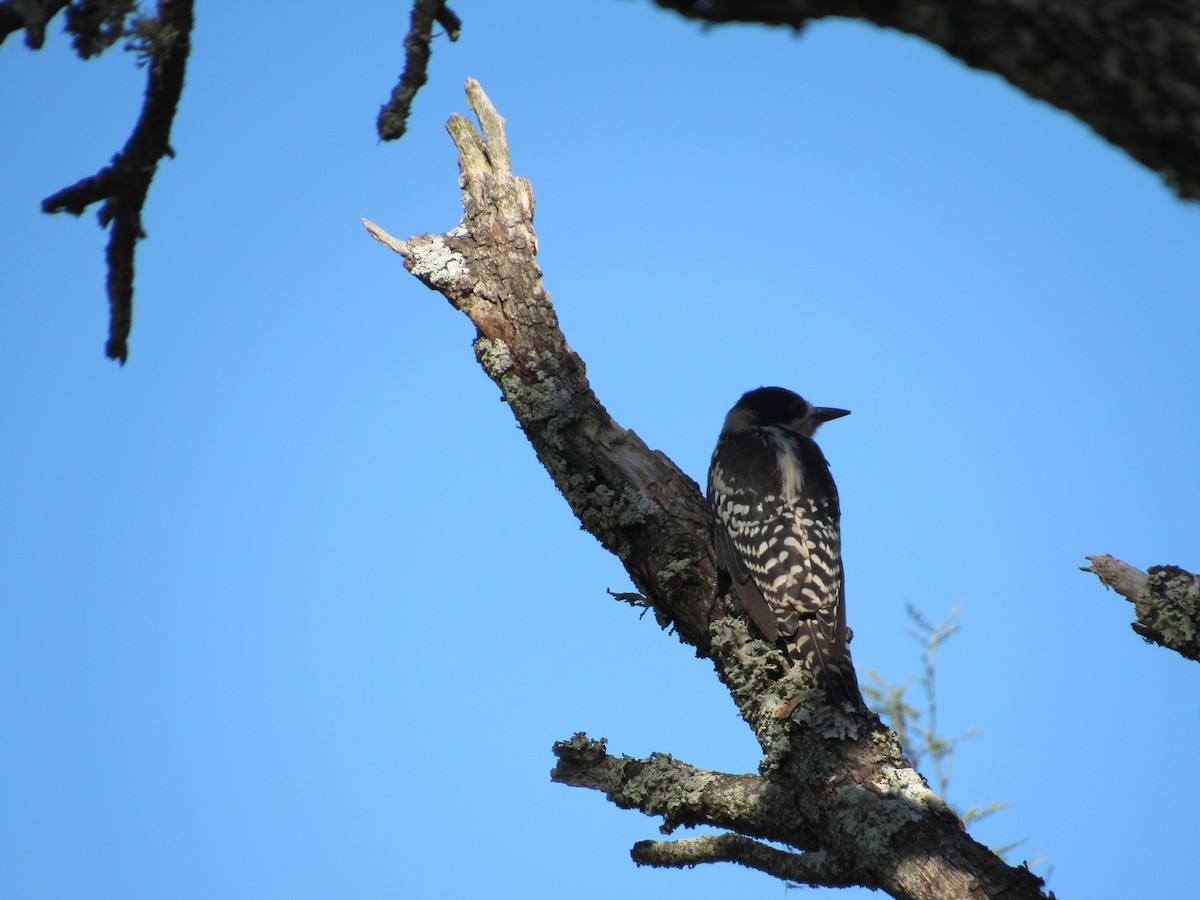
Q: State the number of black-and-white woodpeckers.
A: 1